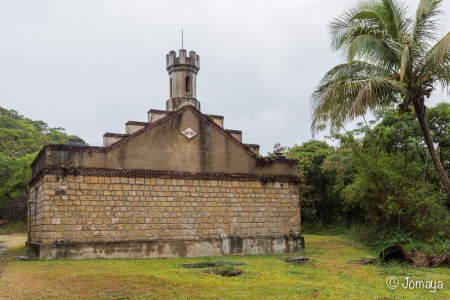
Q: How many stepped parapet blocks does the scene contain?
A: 6